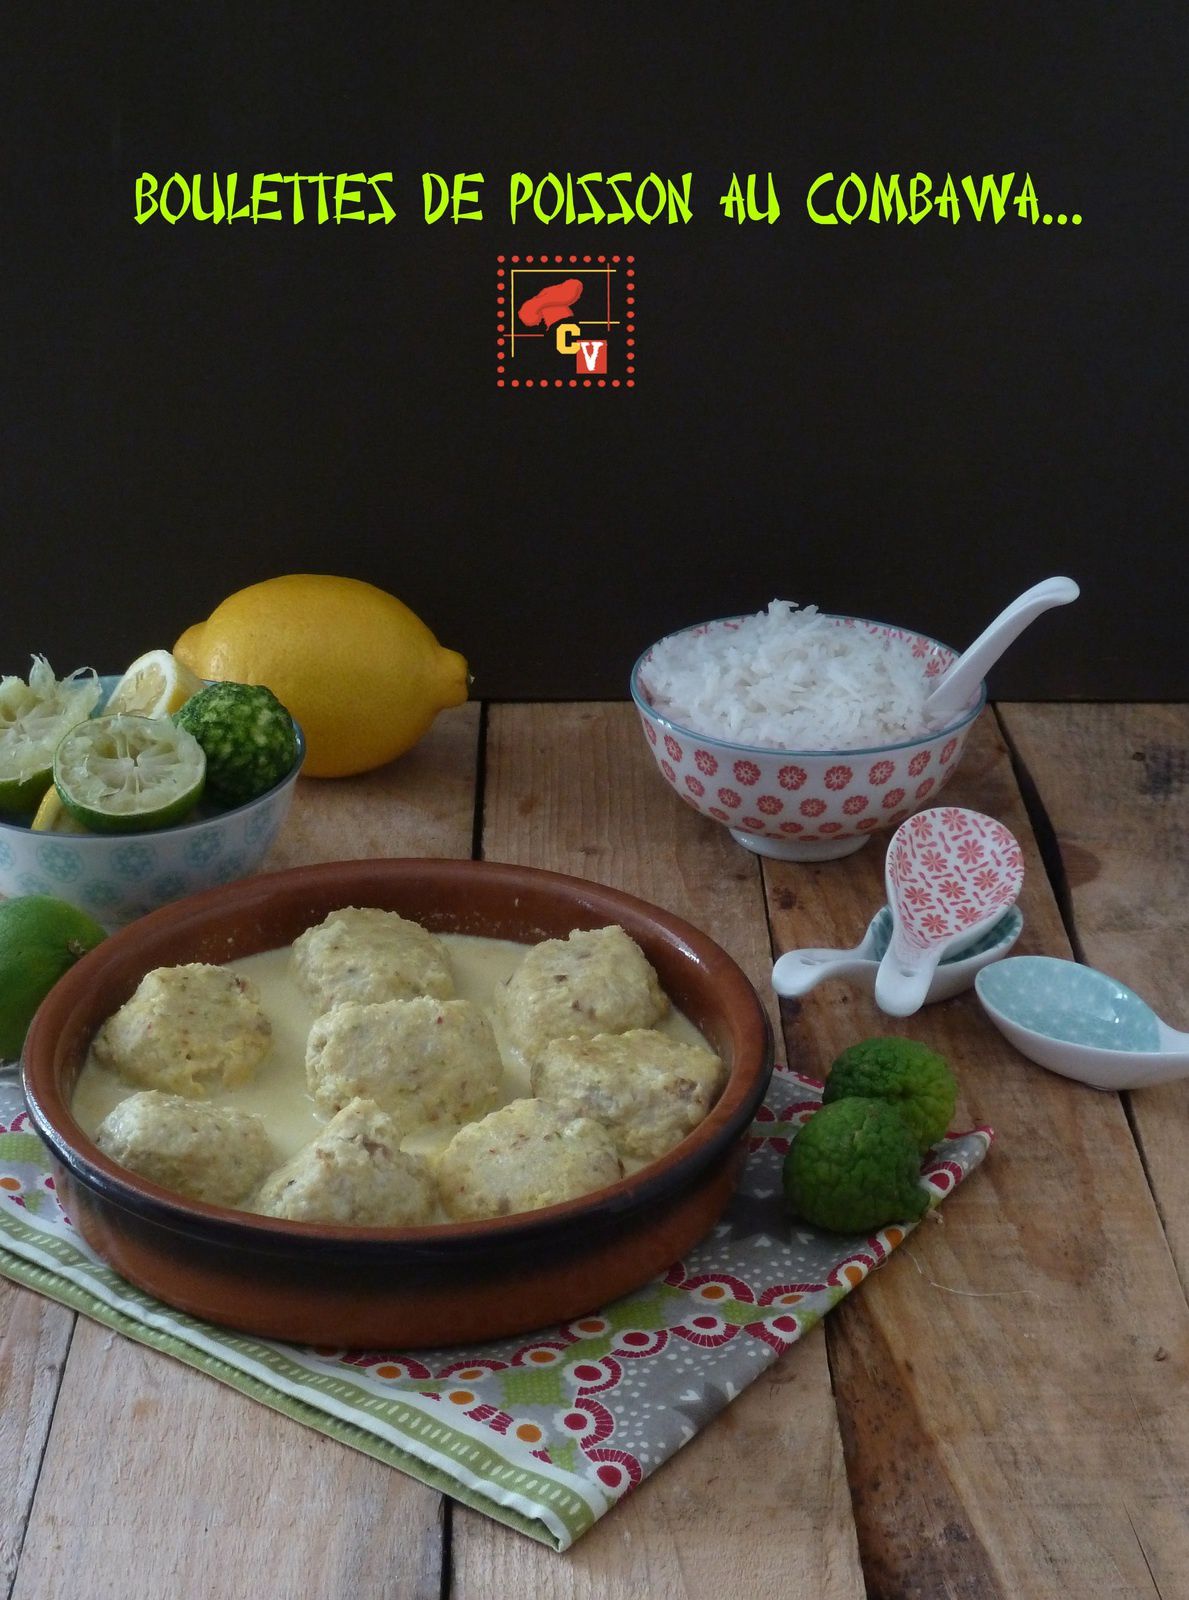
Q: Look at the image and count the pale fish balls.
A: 8